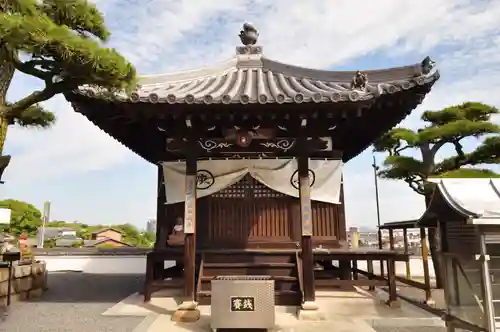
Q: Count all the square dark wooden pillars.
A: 2